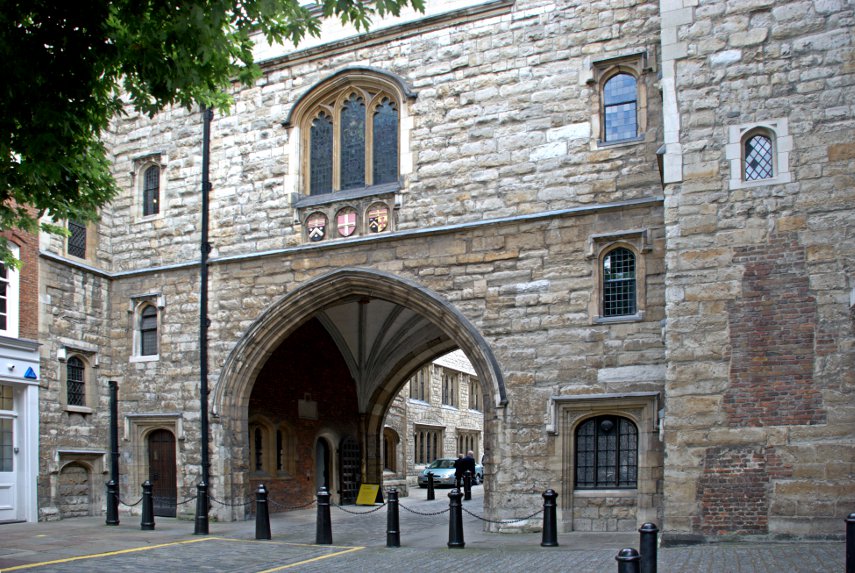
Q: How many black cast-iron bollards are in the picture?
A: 13